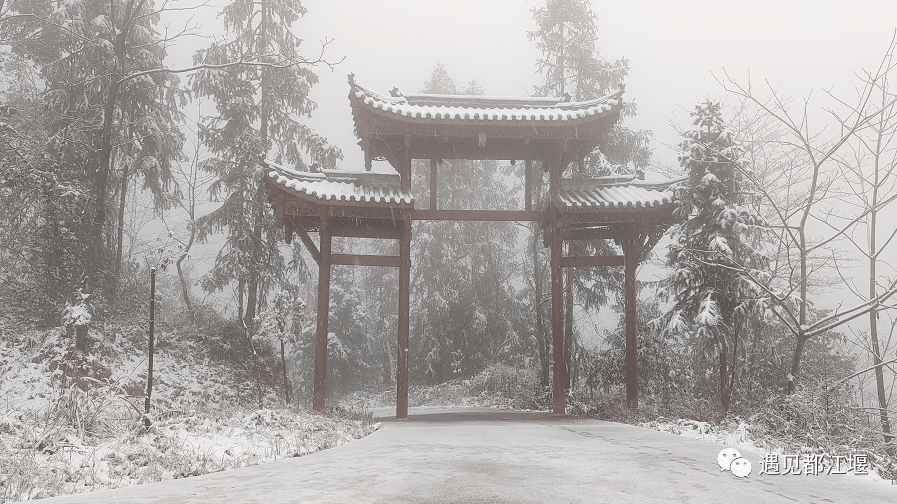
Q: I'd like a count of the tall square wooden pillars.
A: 4